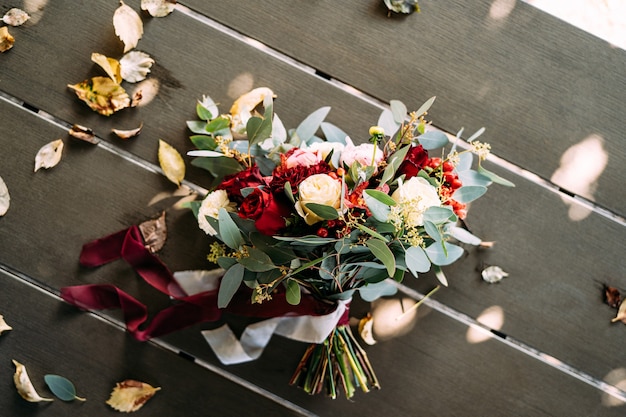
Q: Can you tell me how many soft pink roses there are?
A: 2